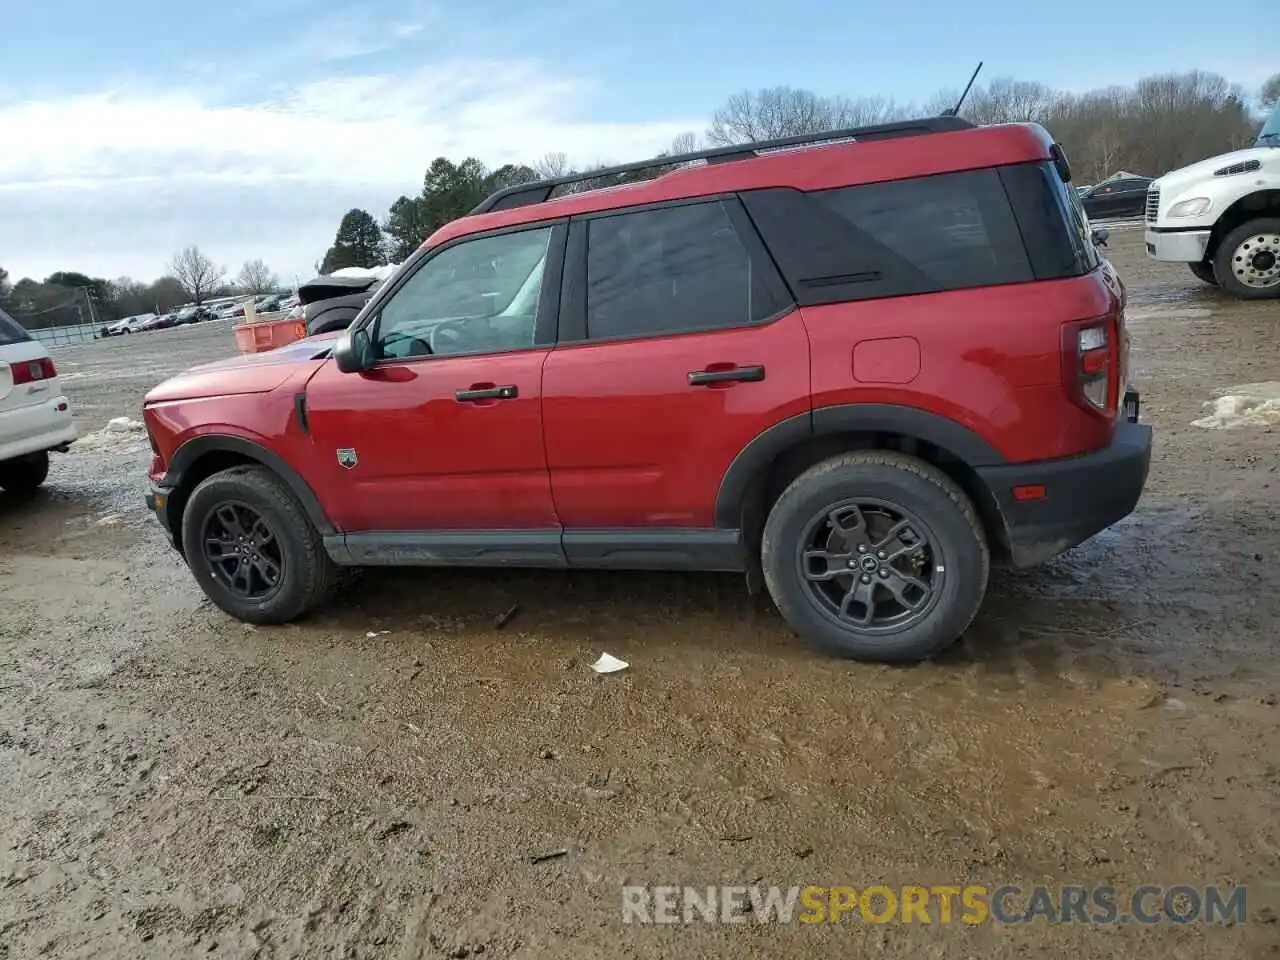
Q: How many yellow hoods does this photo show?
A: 0